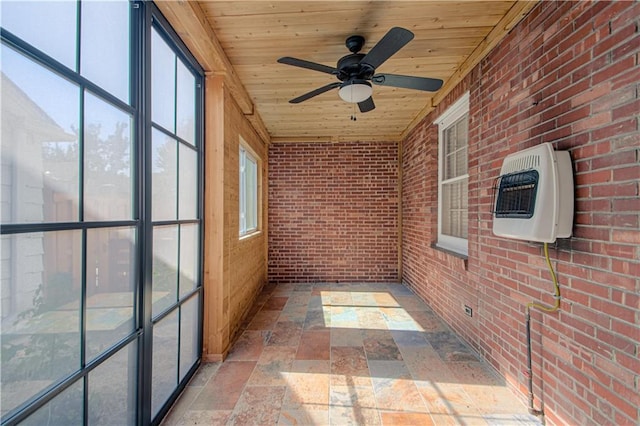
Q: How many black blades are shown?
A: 5